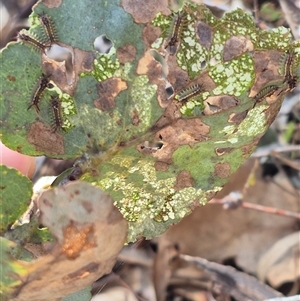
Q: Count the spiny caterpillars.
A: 8